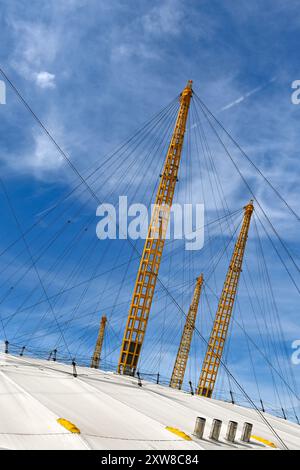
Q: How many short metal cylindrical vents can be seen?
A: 4